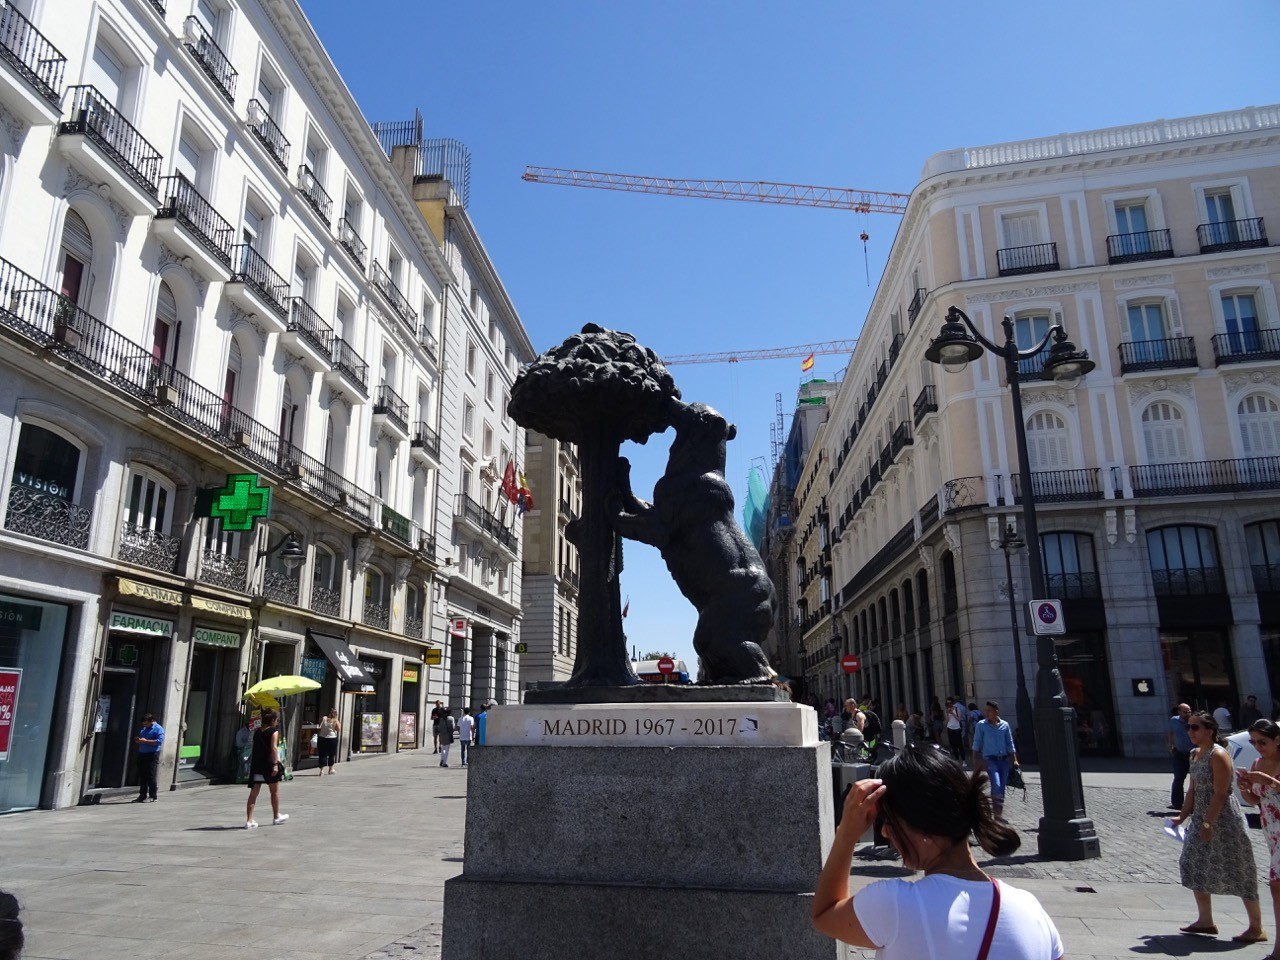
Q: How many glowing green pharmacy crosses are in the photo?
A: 1